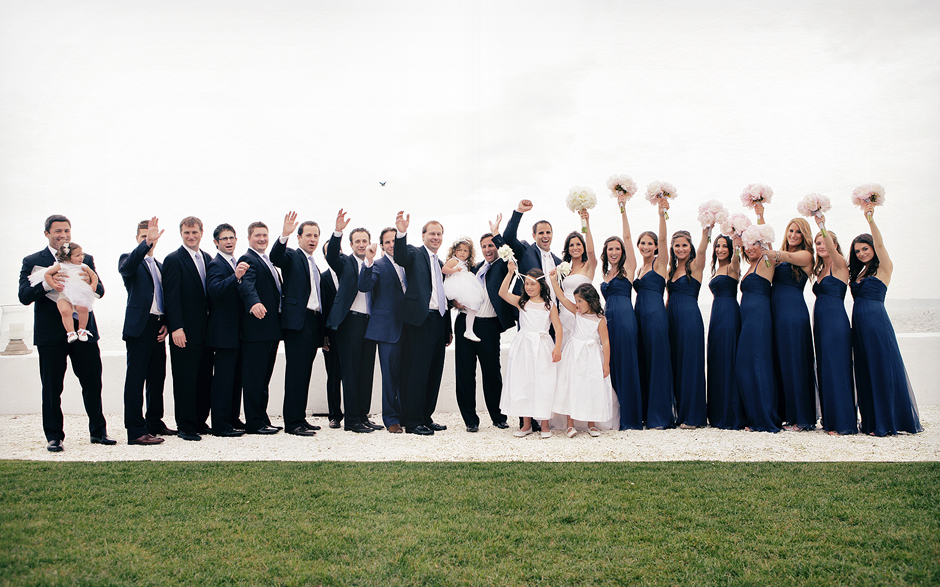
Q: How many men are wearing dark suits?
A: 12